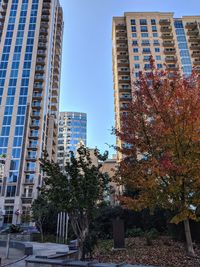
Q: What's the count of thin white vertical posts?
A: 4